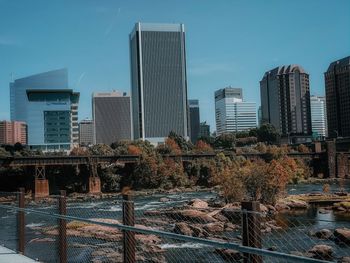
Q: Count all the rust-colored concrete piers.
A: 2